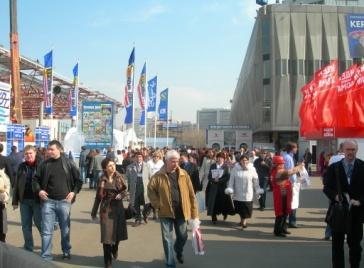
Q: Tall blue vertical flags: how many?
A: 6